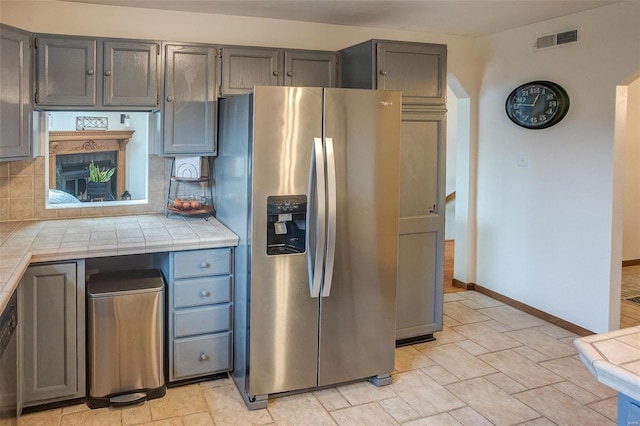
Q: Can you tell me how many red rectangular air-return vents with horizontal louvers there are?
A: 0